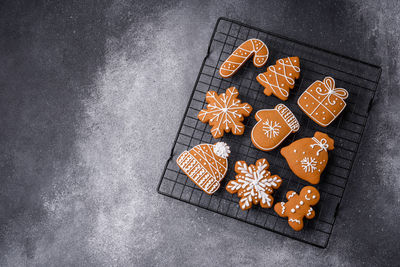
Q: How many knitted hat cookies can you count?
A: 1